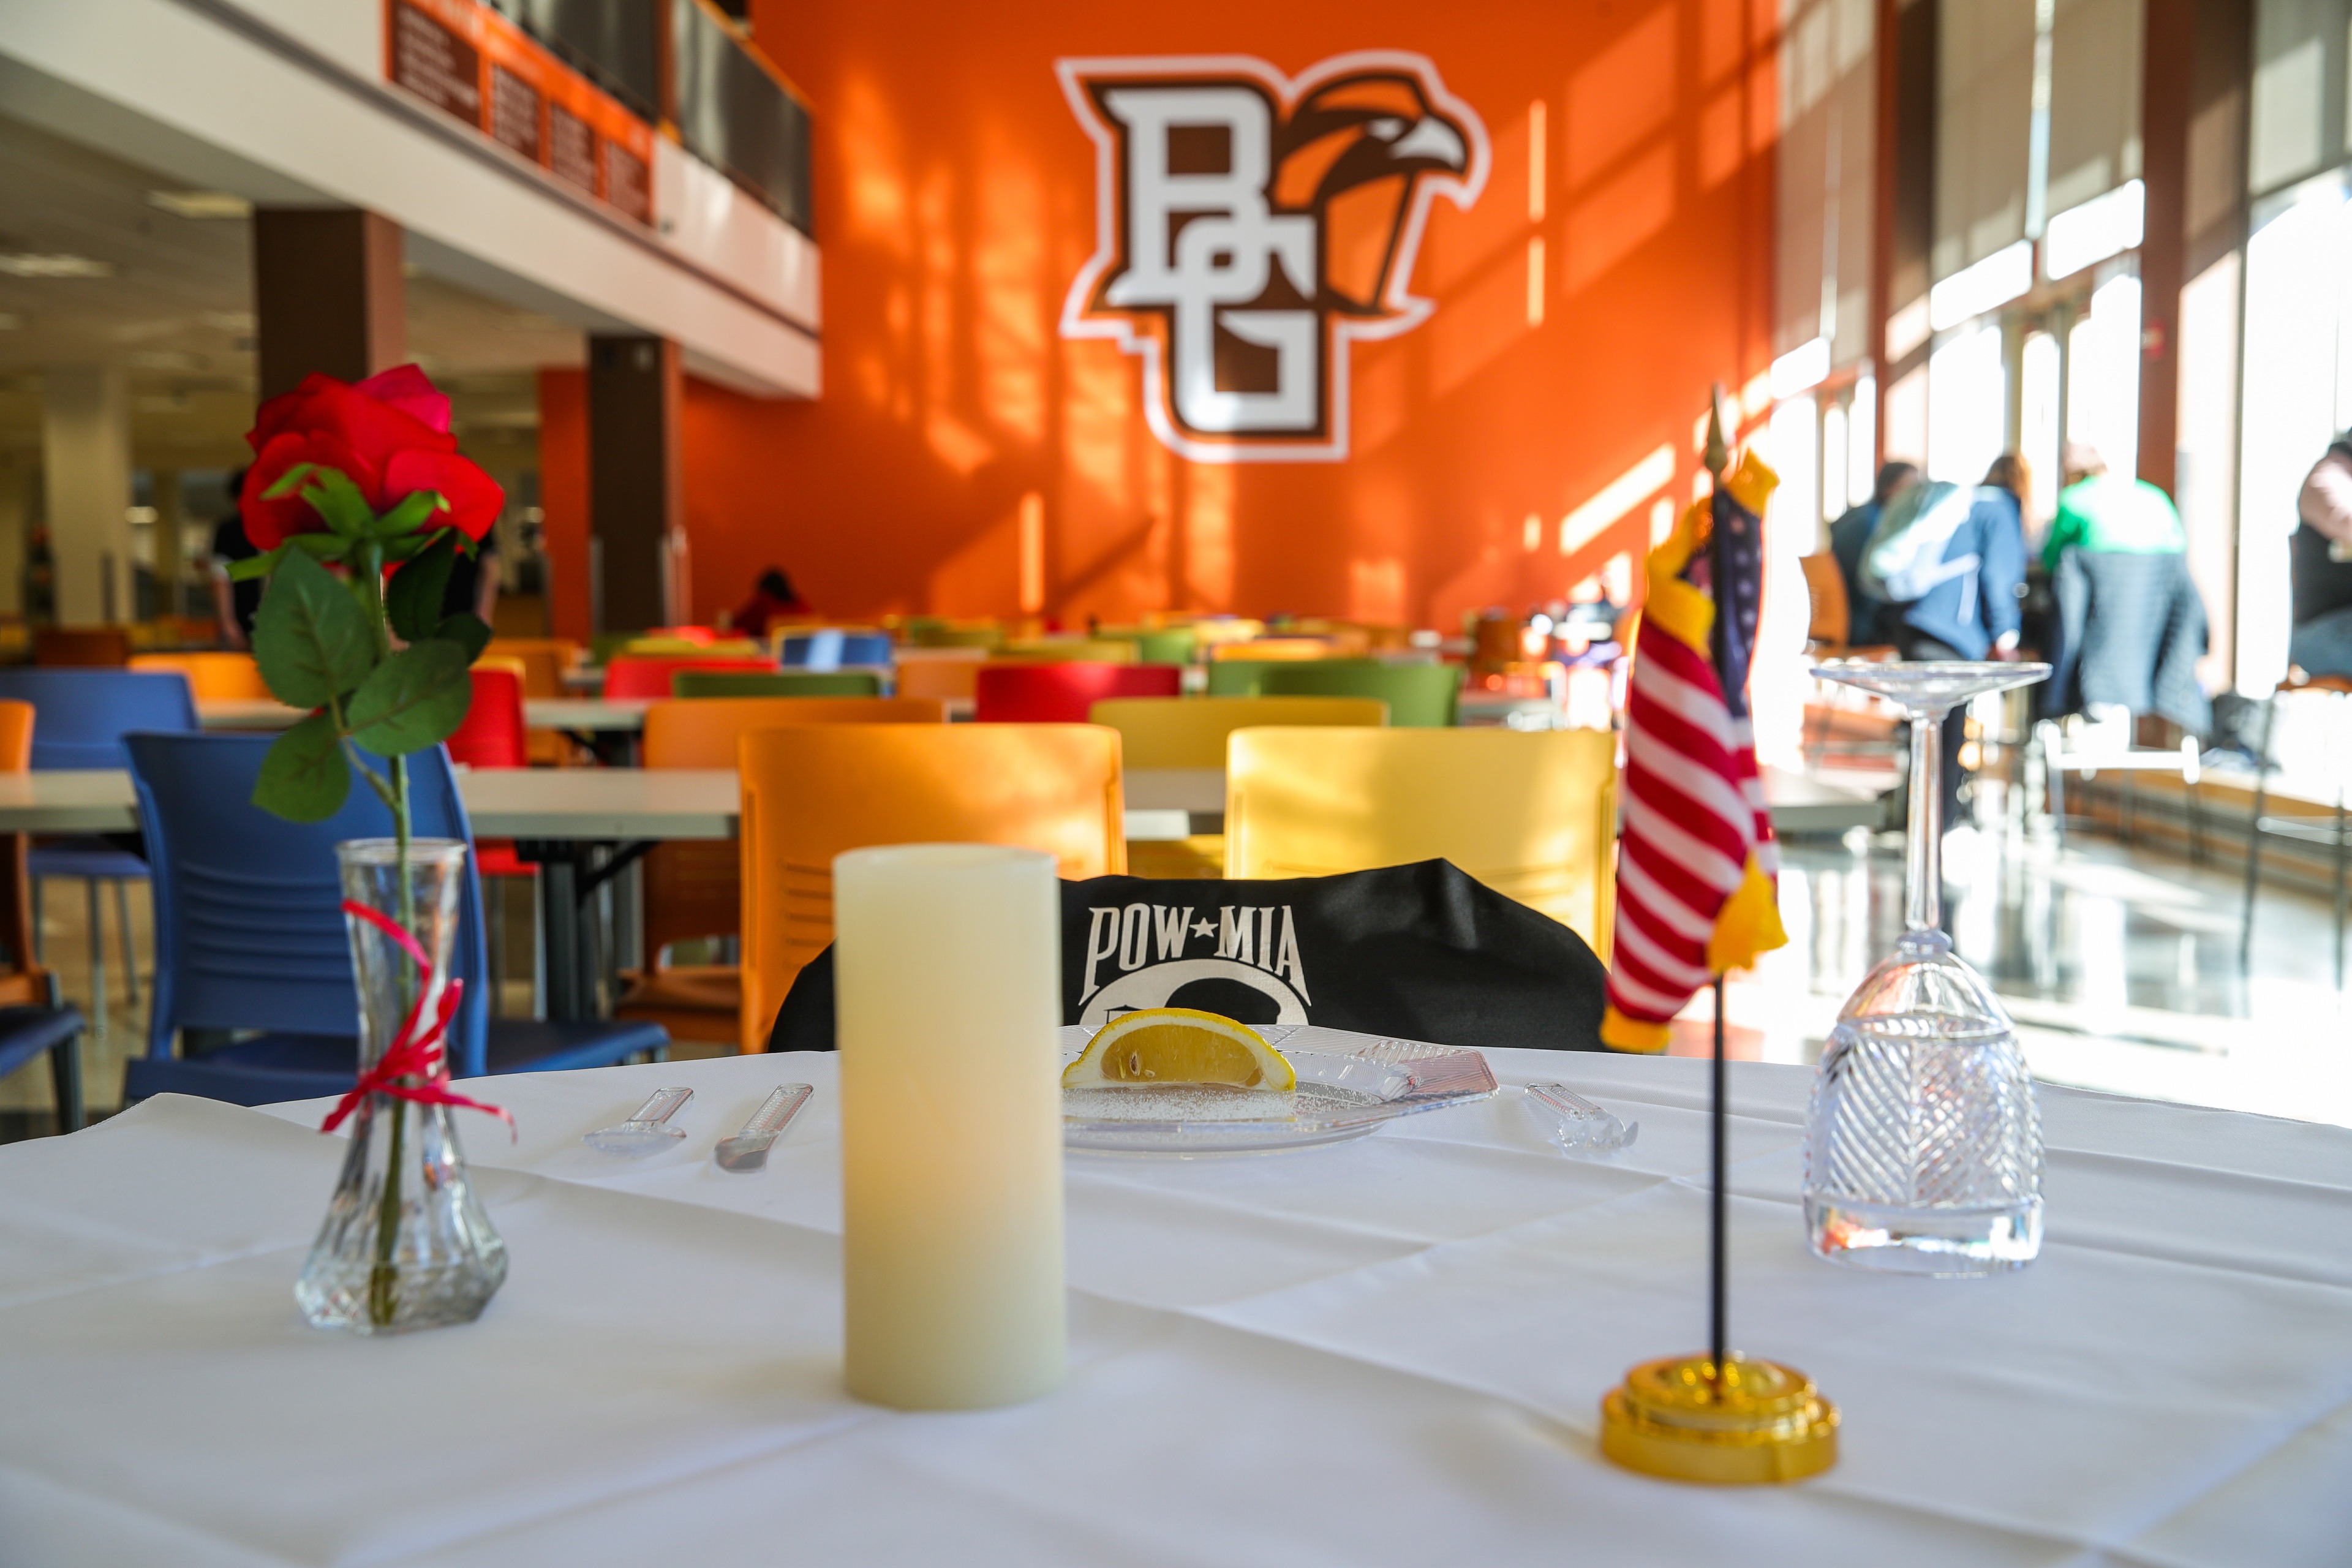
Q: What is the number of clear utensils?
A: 3